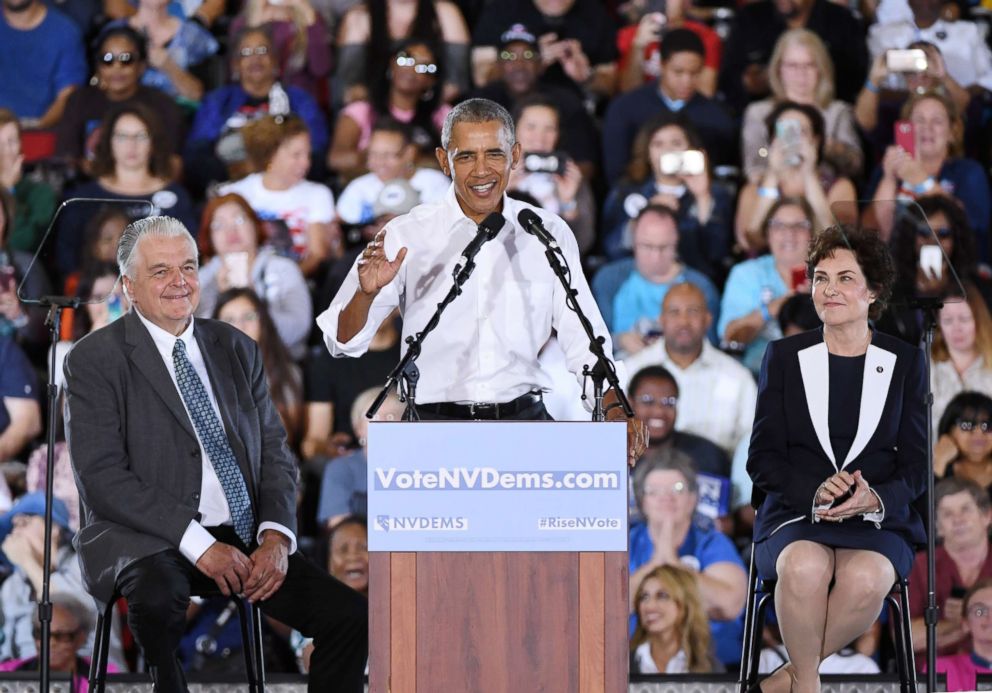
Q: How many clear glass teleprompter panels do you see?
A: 2